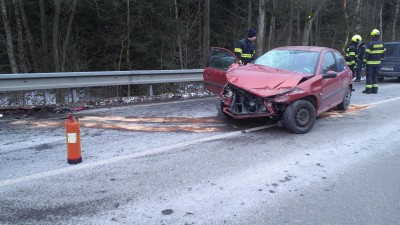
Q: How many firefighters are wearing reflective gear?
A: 3